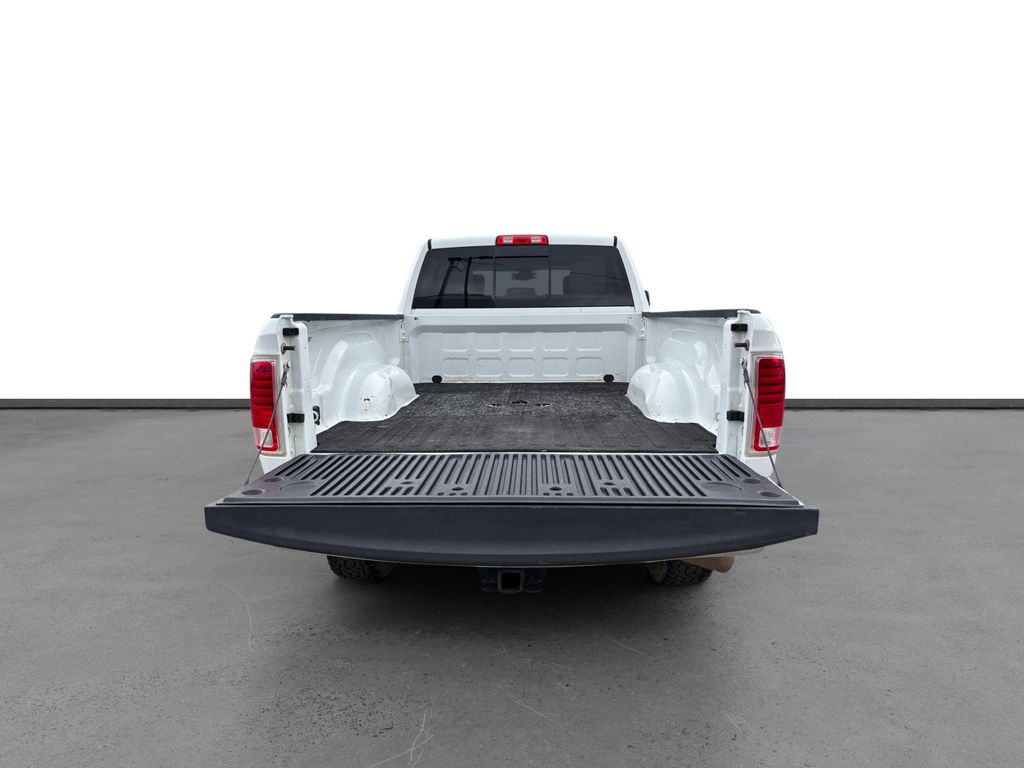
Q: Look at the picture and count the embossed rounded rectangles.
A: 10